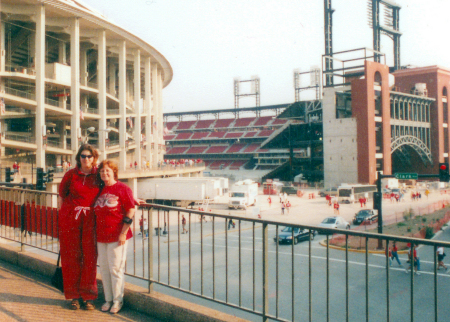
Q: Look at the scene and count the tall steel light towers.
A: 4